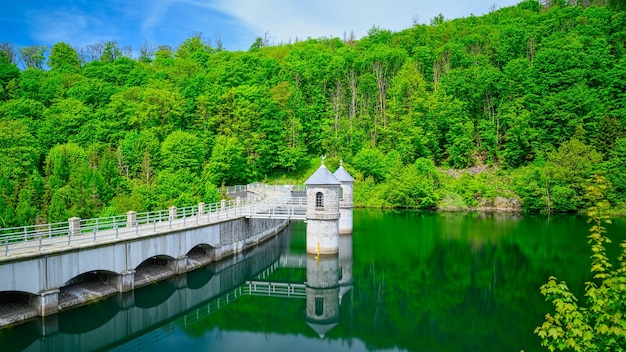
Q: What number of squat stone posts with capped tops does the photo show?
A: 6